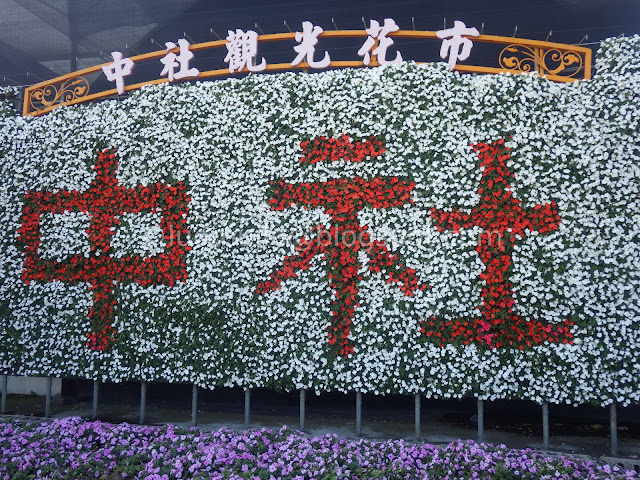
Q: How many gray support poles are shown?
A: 12